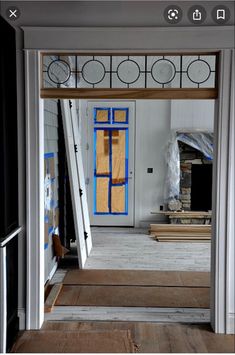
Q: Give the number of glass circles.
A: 5